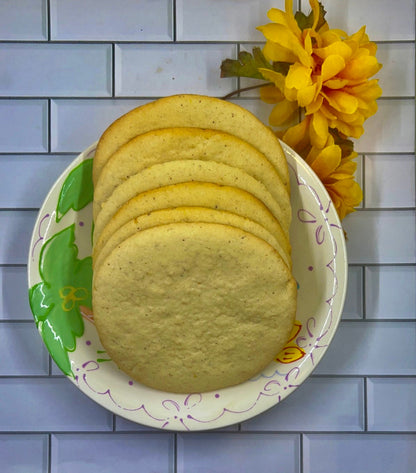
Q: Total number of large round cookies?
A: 6